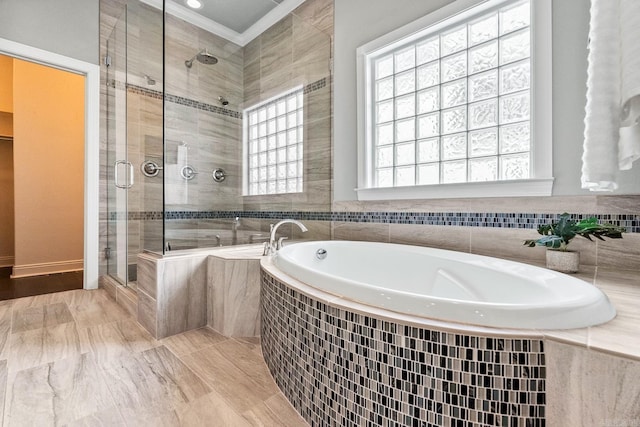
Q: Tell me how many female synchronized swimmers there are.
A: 0